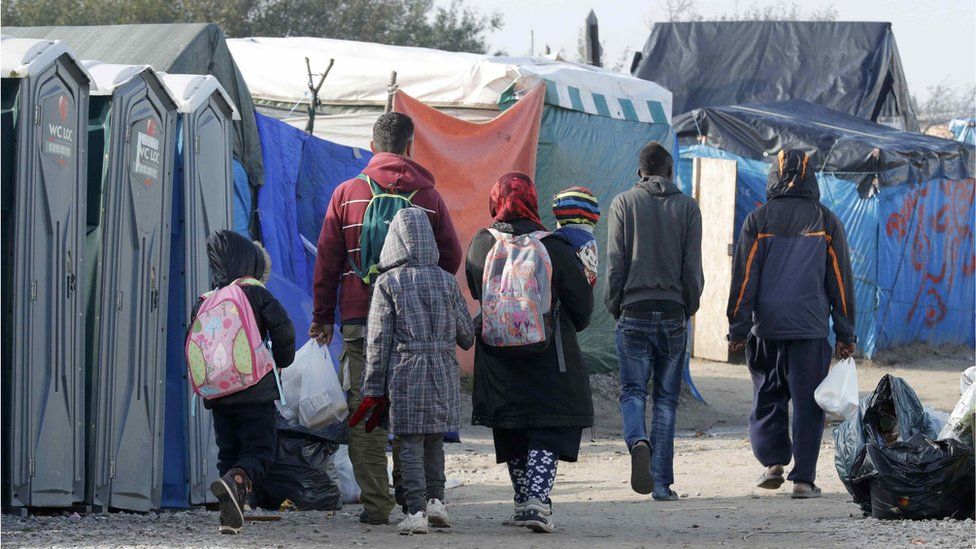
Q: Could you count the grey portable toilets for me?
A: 3